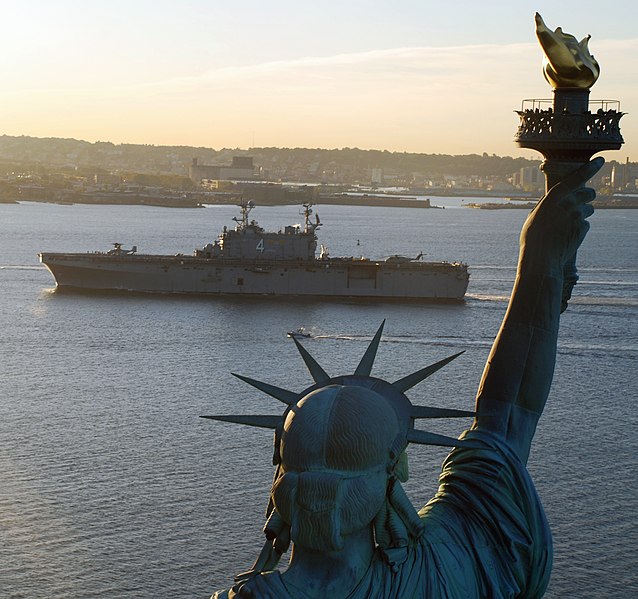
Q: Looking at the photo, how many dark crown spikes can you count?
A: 7